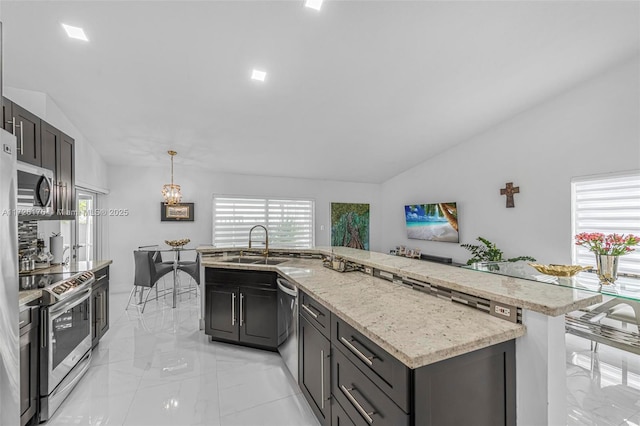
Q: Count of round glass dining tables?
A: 1